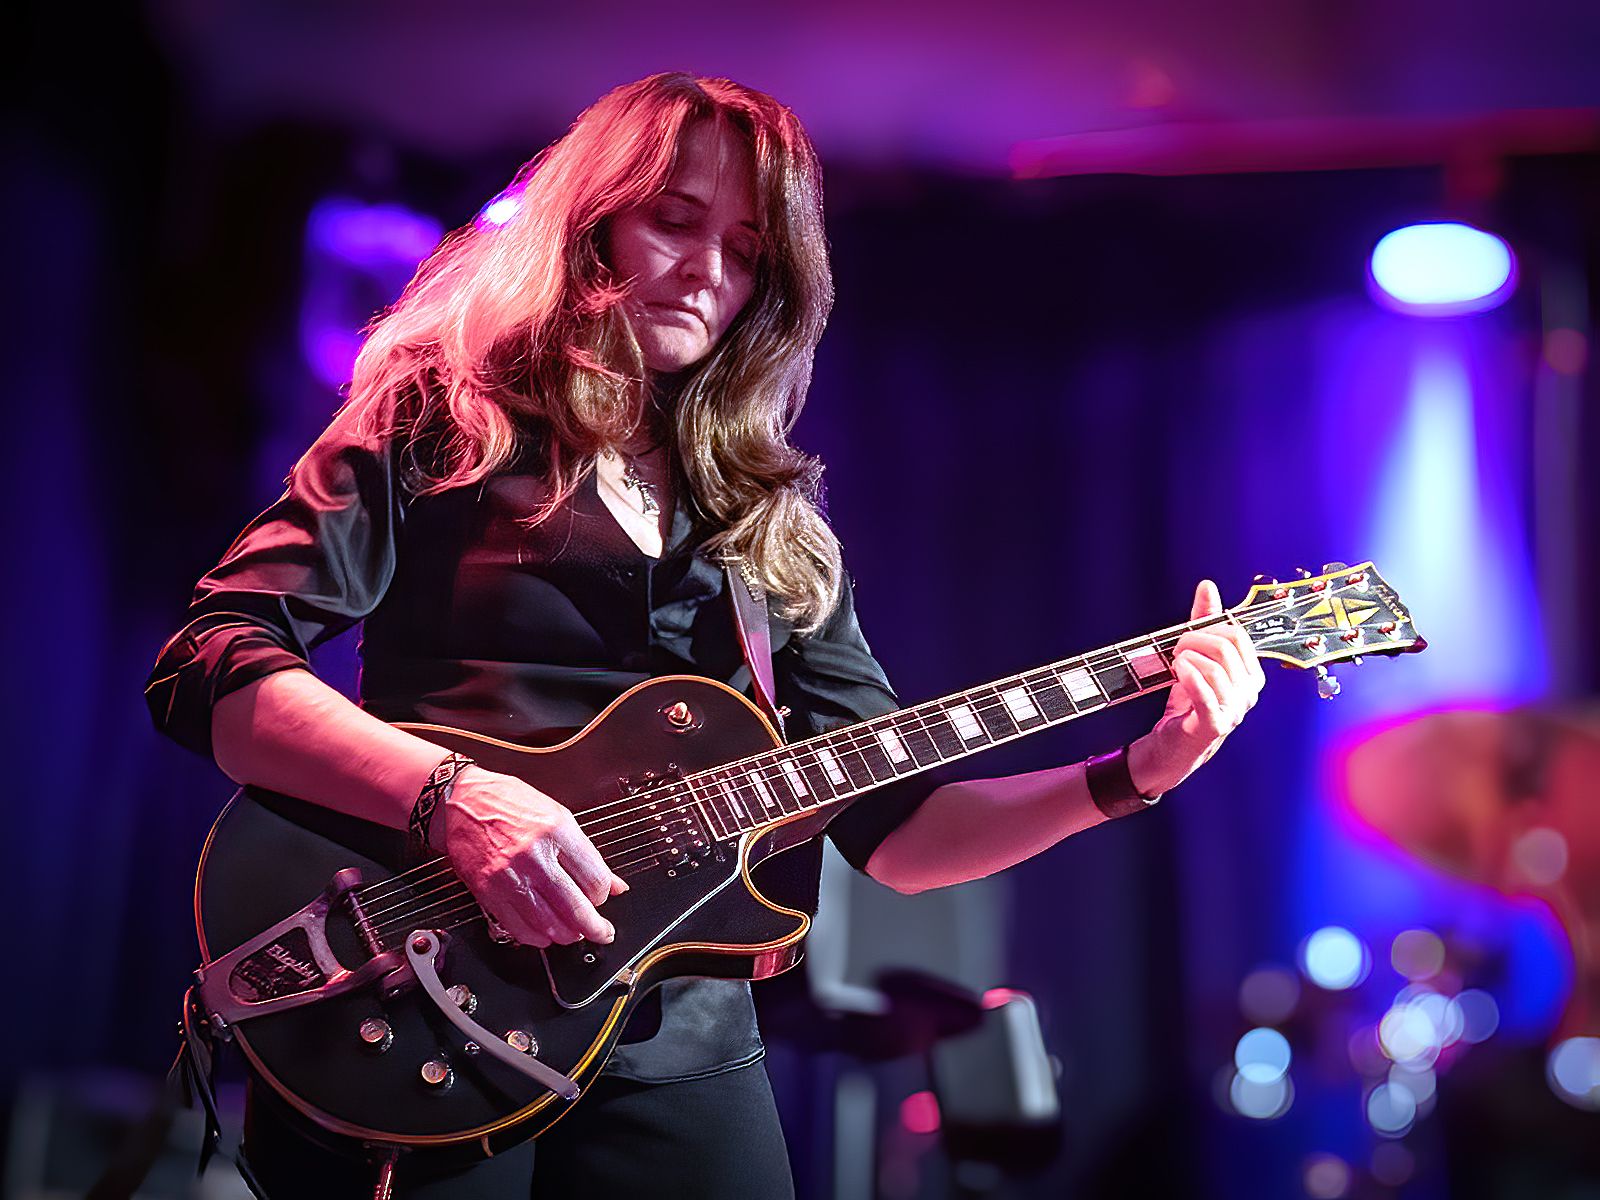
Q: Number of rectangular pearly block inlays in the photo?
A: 9